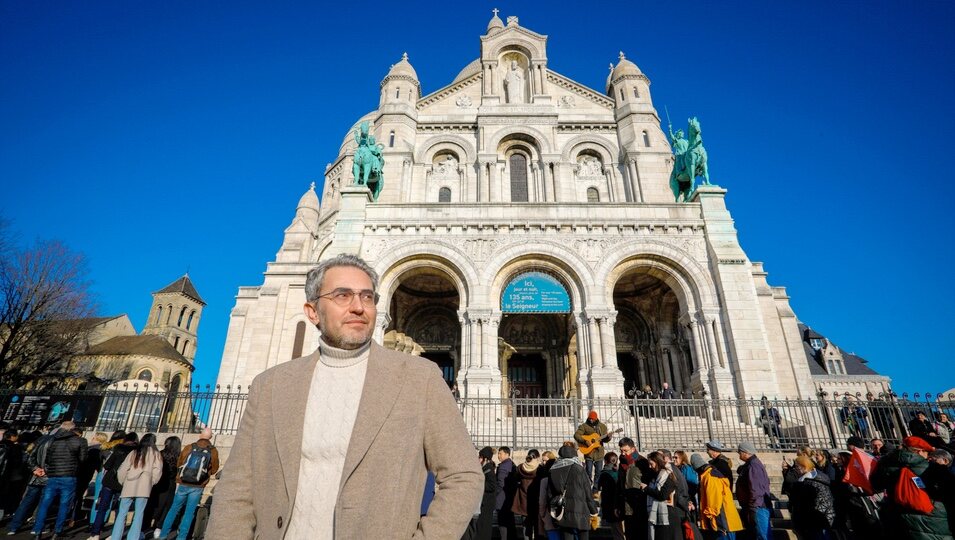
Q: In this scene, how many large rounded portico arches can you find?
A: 3